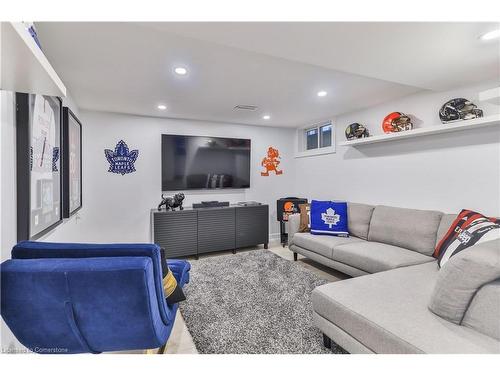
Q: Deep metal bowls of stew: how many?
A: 0